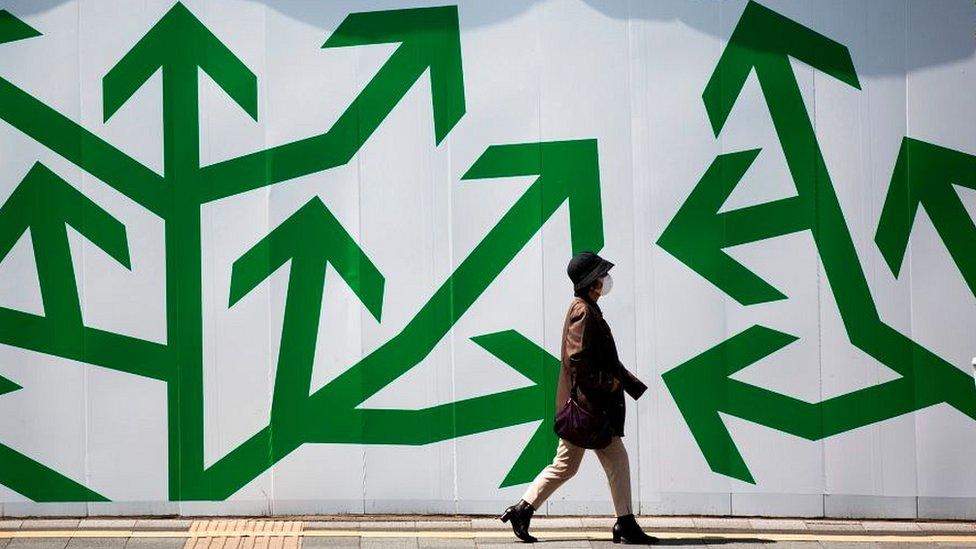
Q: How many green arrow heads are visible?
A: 10